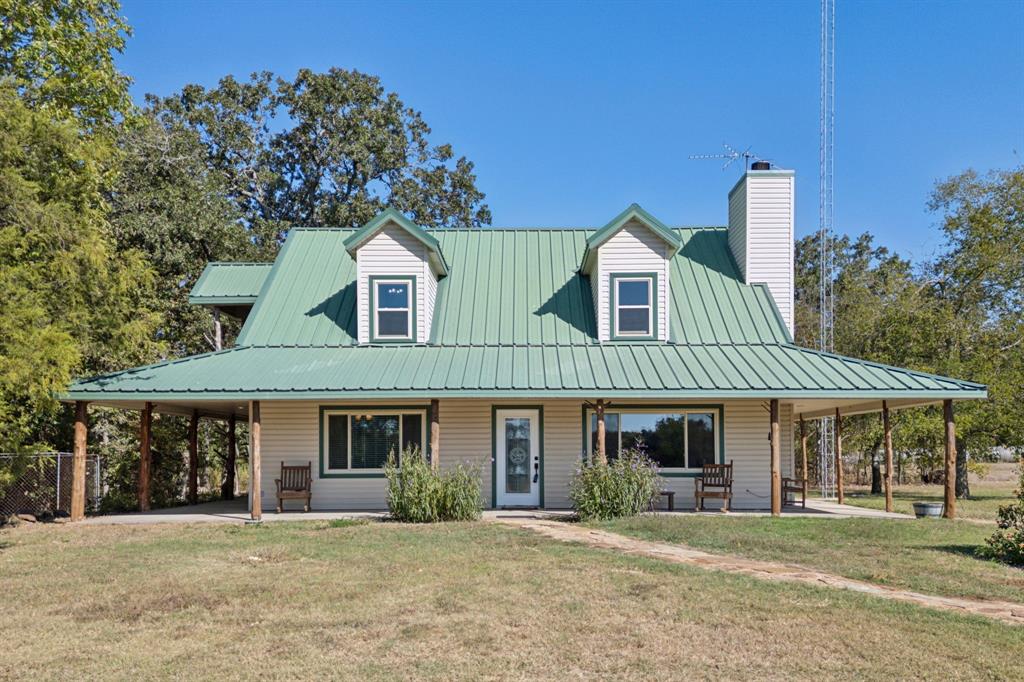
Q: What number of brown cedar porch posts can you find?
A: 12